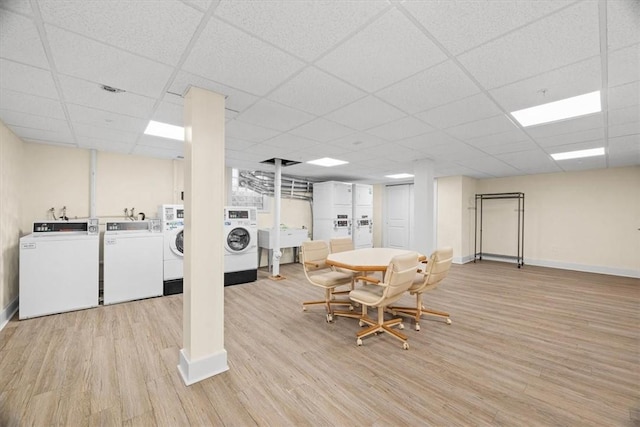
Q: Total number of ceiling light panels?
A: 5